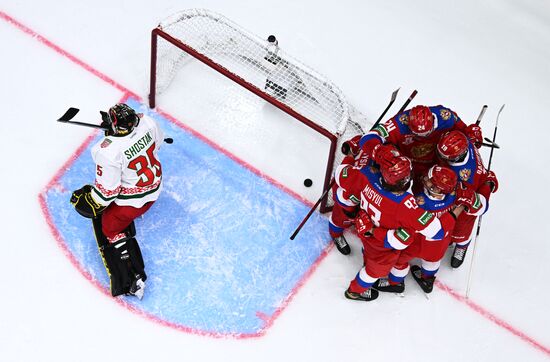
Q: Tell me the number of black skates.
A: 5